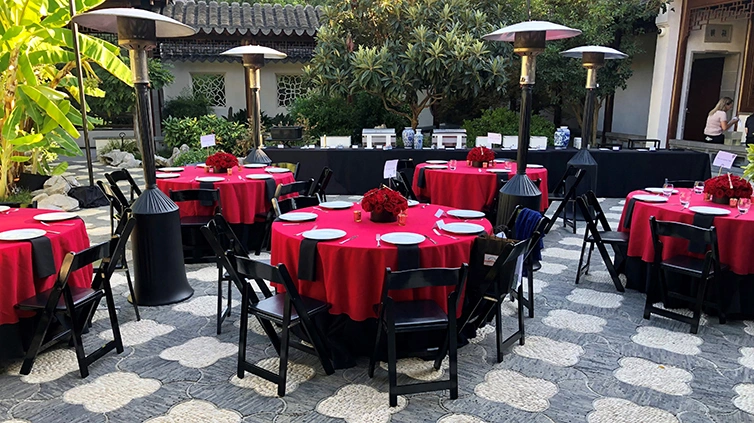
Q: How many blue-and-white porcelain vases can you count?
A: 4